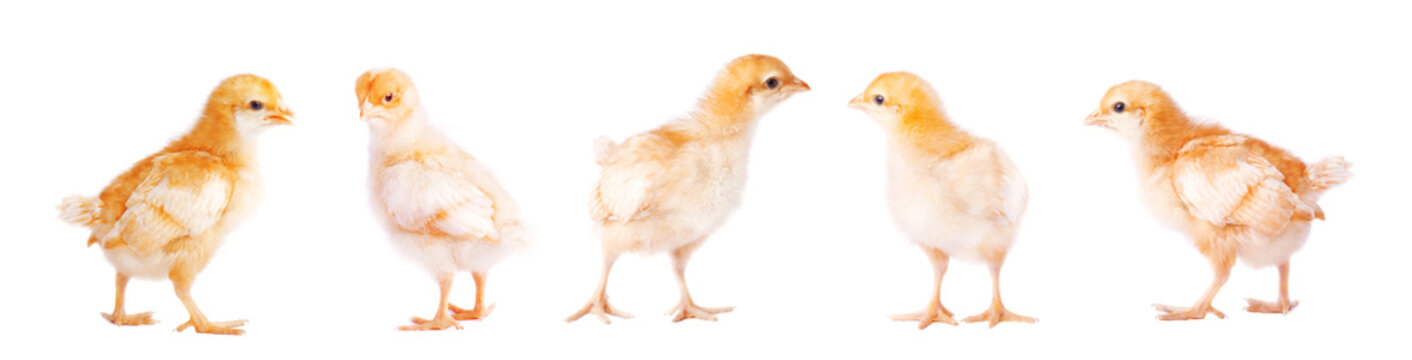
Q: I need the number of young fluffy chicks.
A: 5